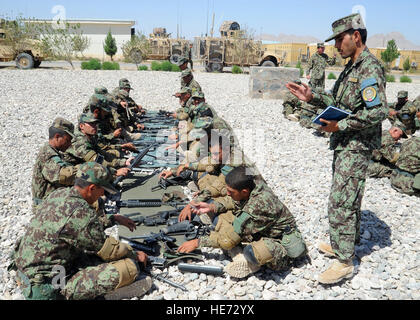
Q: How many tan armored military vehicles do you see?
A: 3